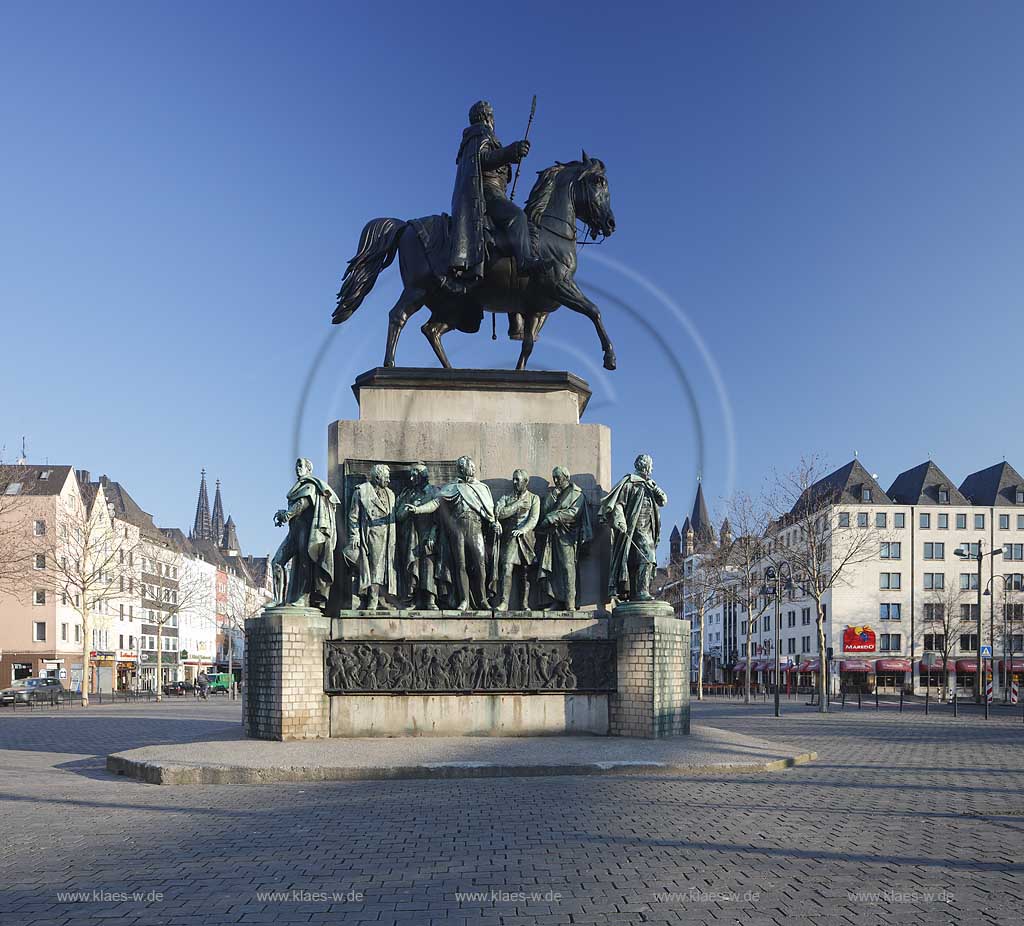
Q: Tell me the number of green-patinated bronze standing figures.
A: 7